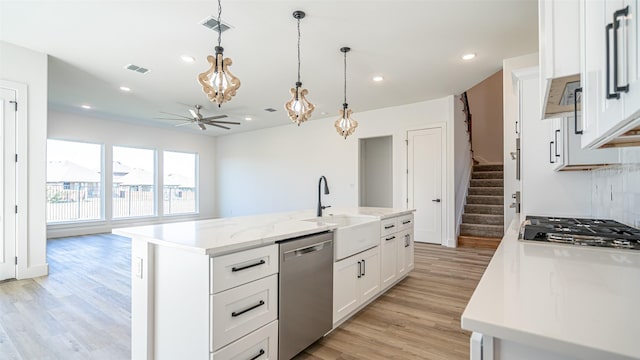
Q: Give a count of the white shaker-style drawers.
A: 5